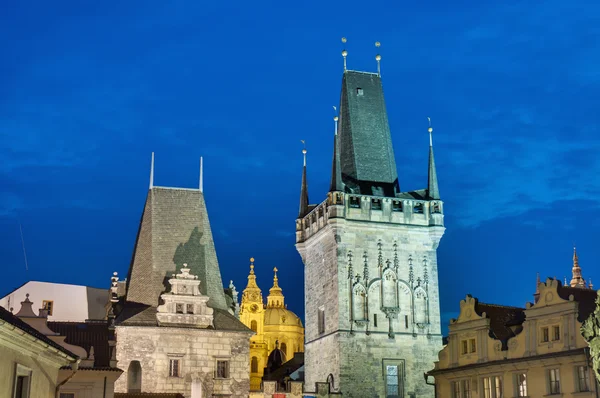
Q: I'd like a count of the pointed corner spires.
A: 3